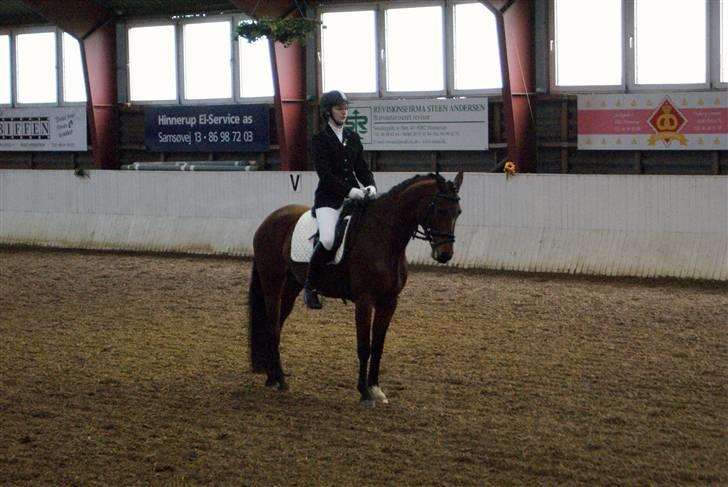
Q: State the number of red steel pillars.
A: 3